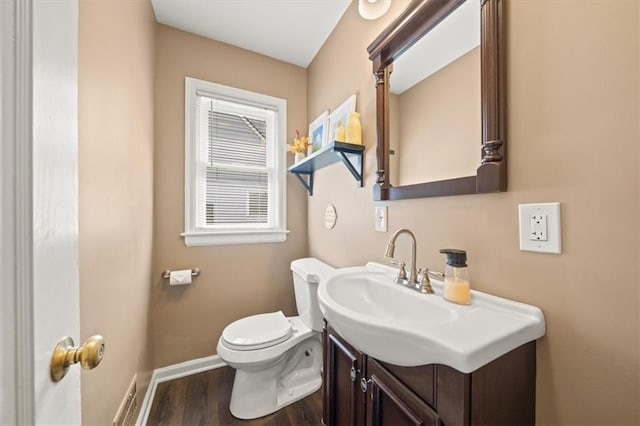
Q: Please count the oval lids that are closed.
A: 1